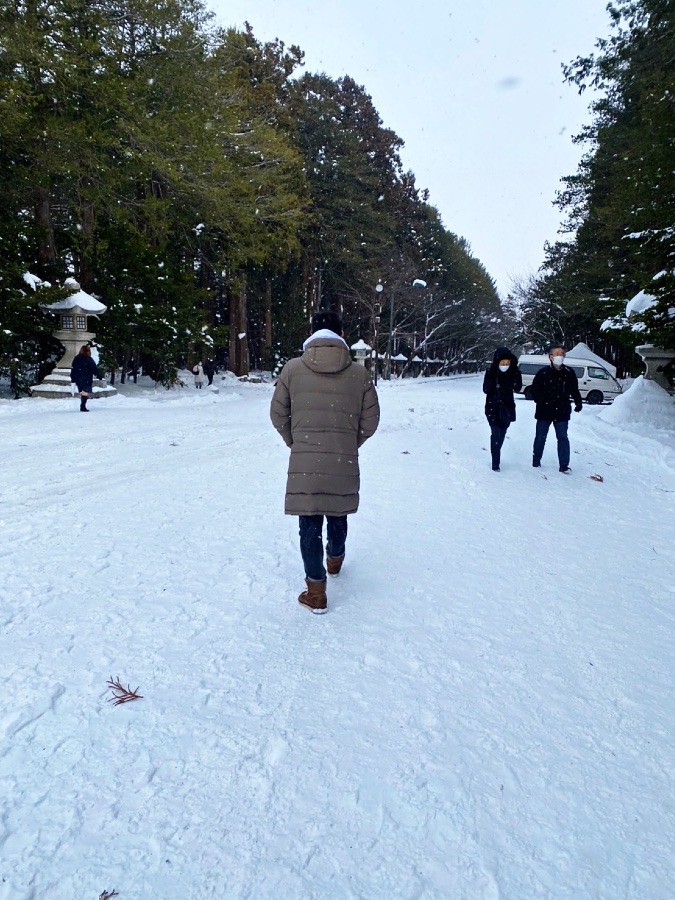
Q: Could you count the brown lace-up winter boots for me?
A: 2